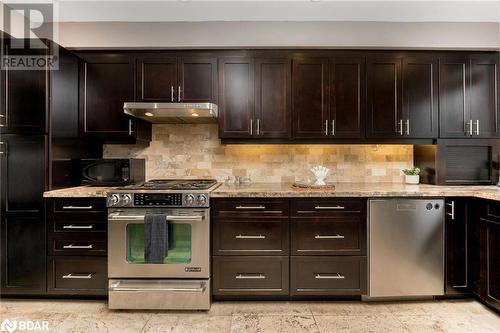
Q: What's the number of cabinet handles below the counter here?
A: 11